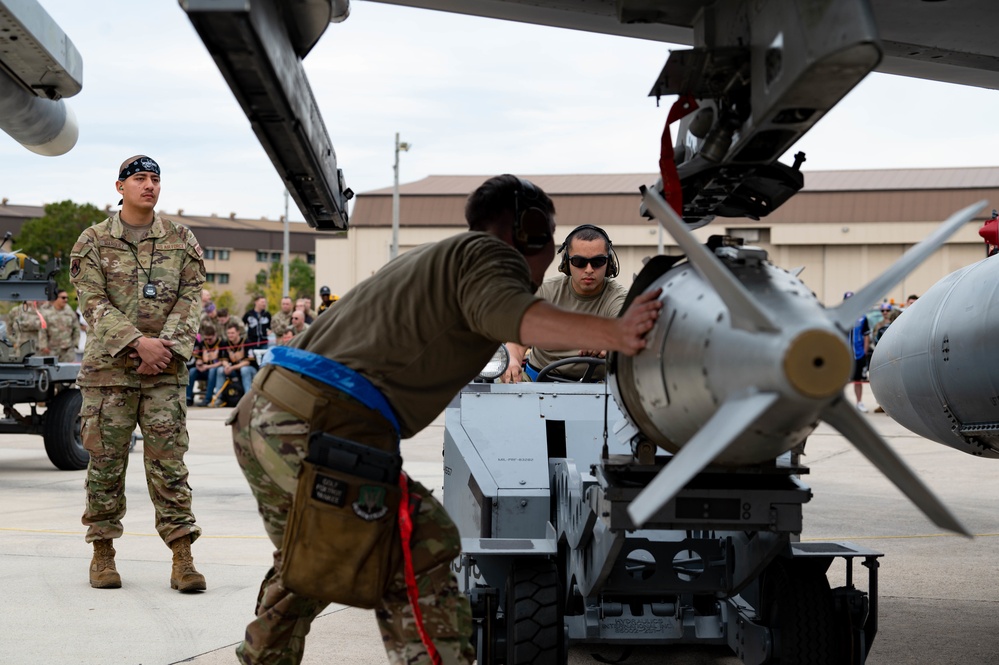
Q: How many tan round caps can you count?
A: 1